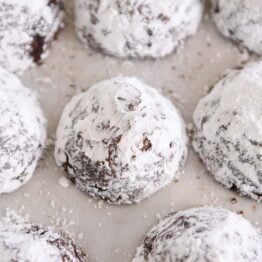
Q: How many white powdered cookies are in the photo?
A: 8